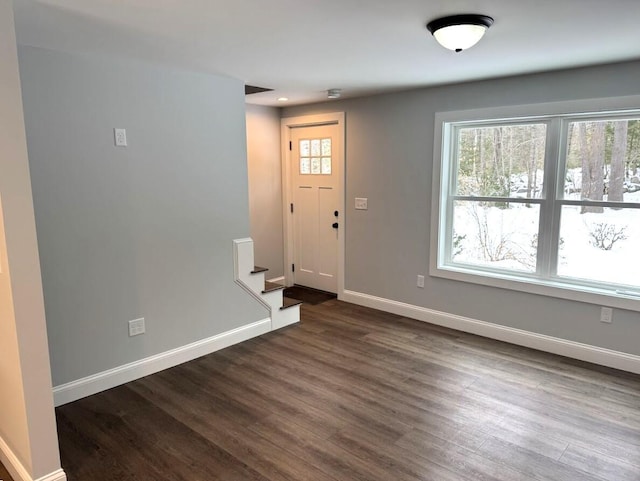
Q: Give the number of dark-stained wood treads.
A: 3